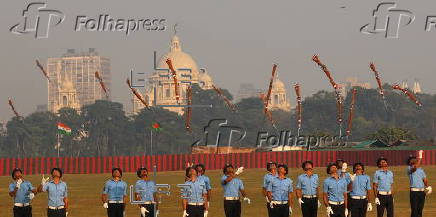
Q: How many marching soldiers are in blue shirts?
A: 15